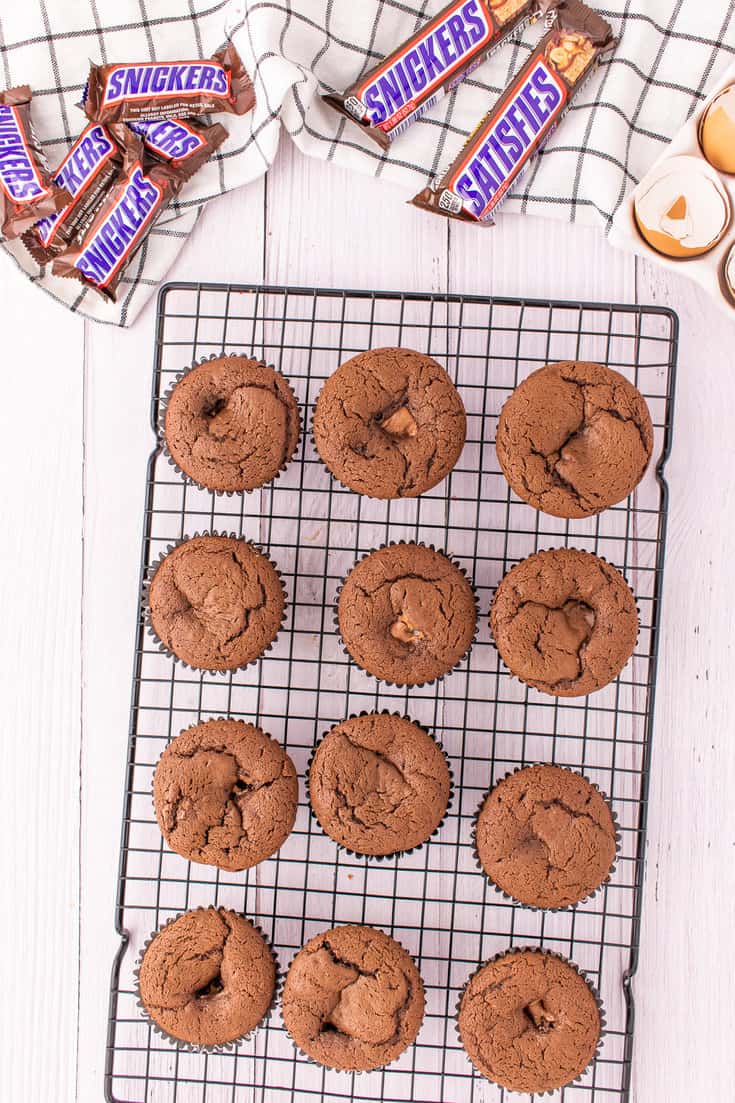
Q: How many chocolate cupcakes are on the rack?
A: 12